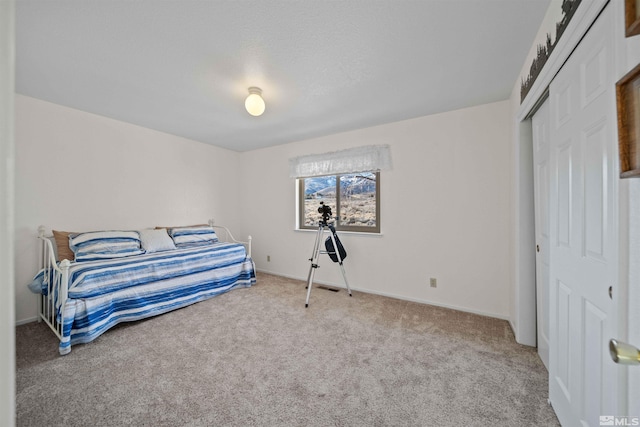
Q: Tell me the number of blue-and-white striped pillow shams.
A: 2